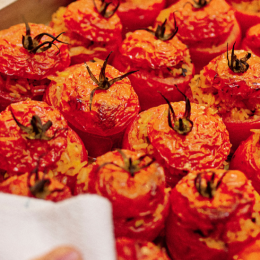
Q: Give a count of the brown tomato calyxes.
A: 11